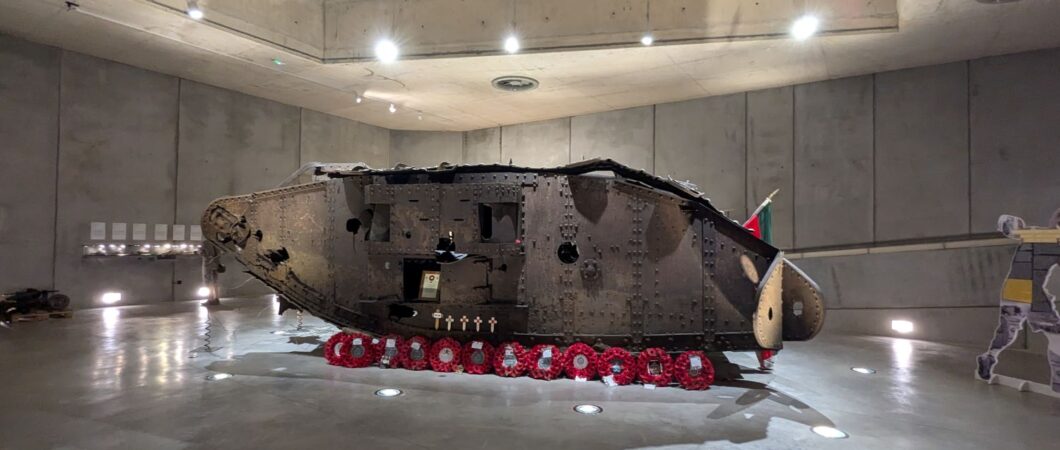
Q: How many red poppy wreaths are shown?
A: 12